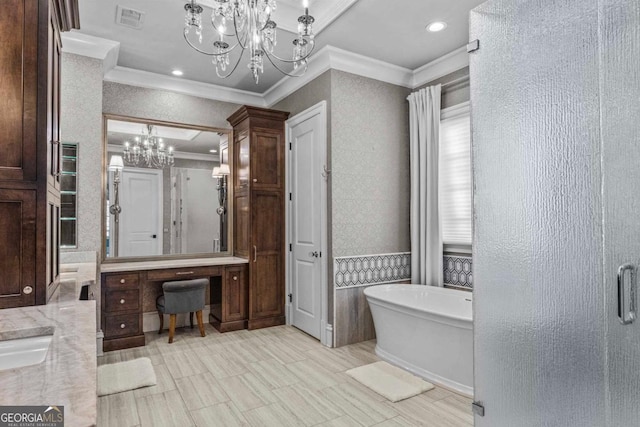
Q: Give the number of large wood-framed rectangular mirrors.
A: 1